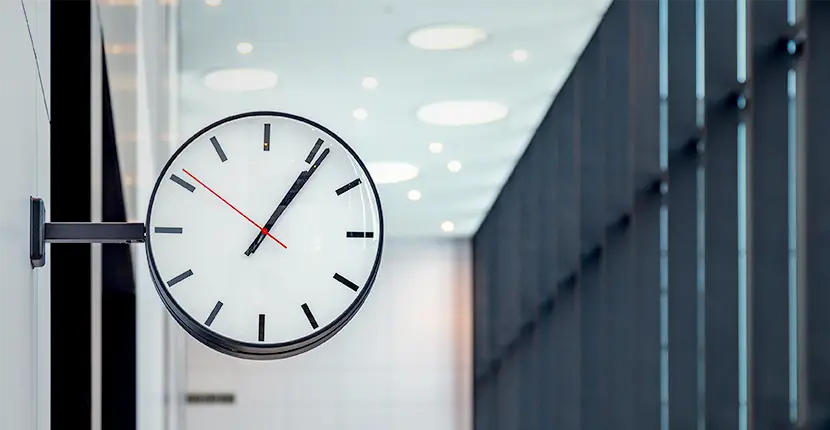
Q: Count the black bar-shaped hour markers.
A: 12